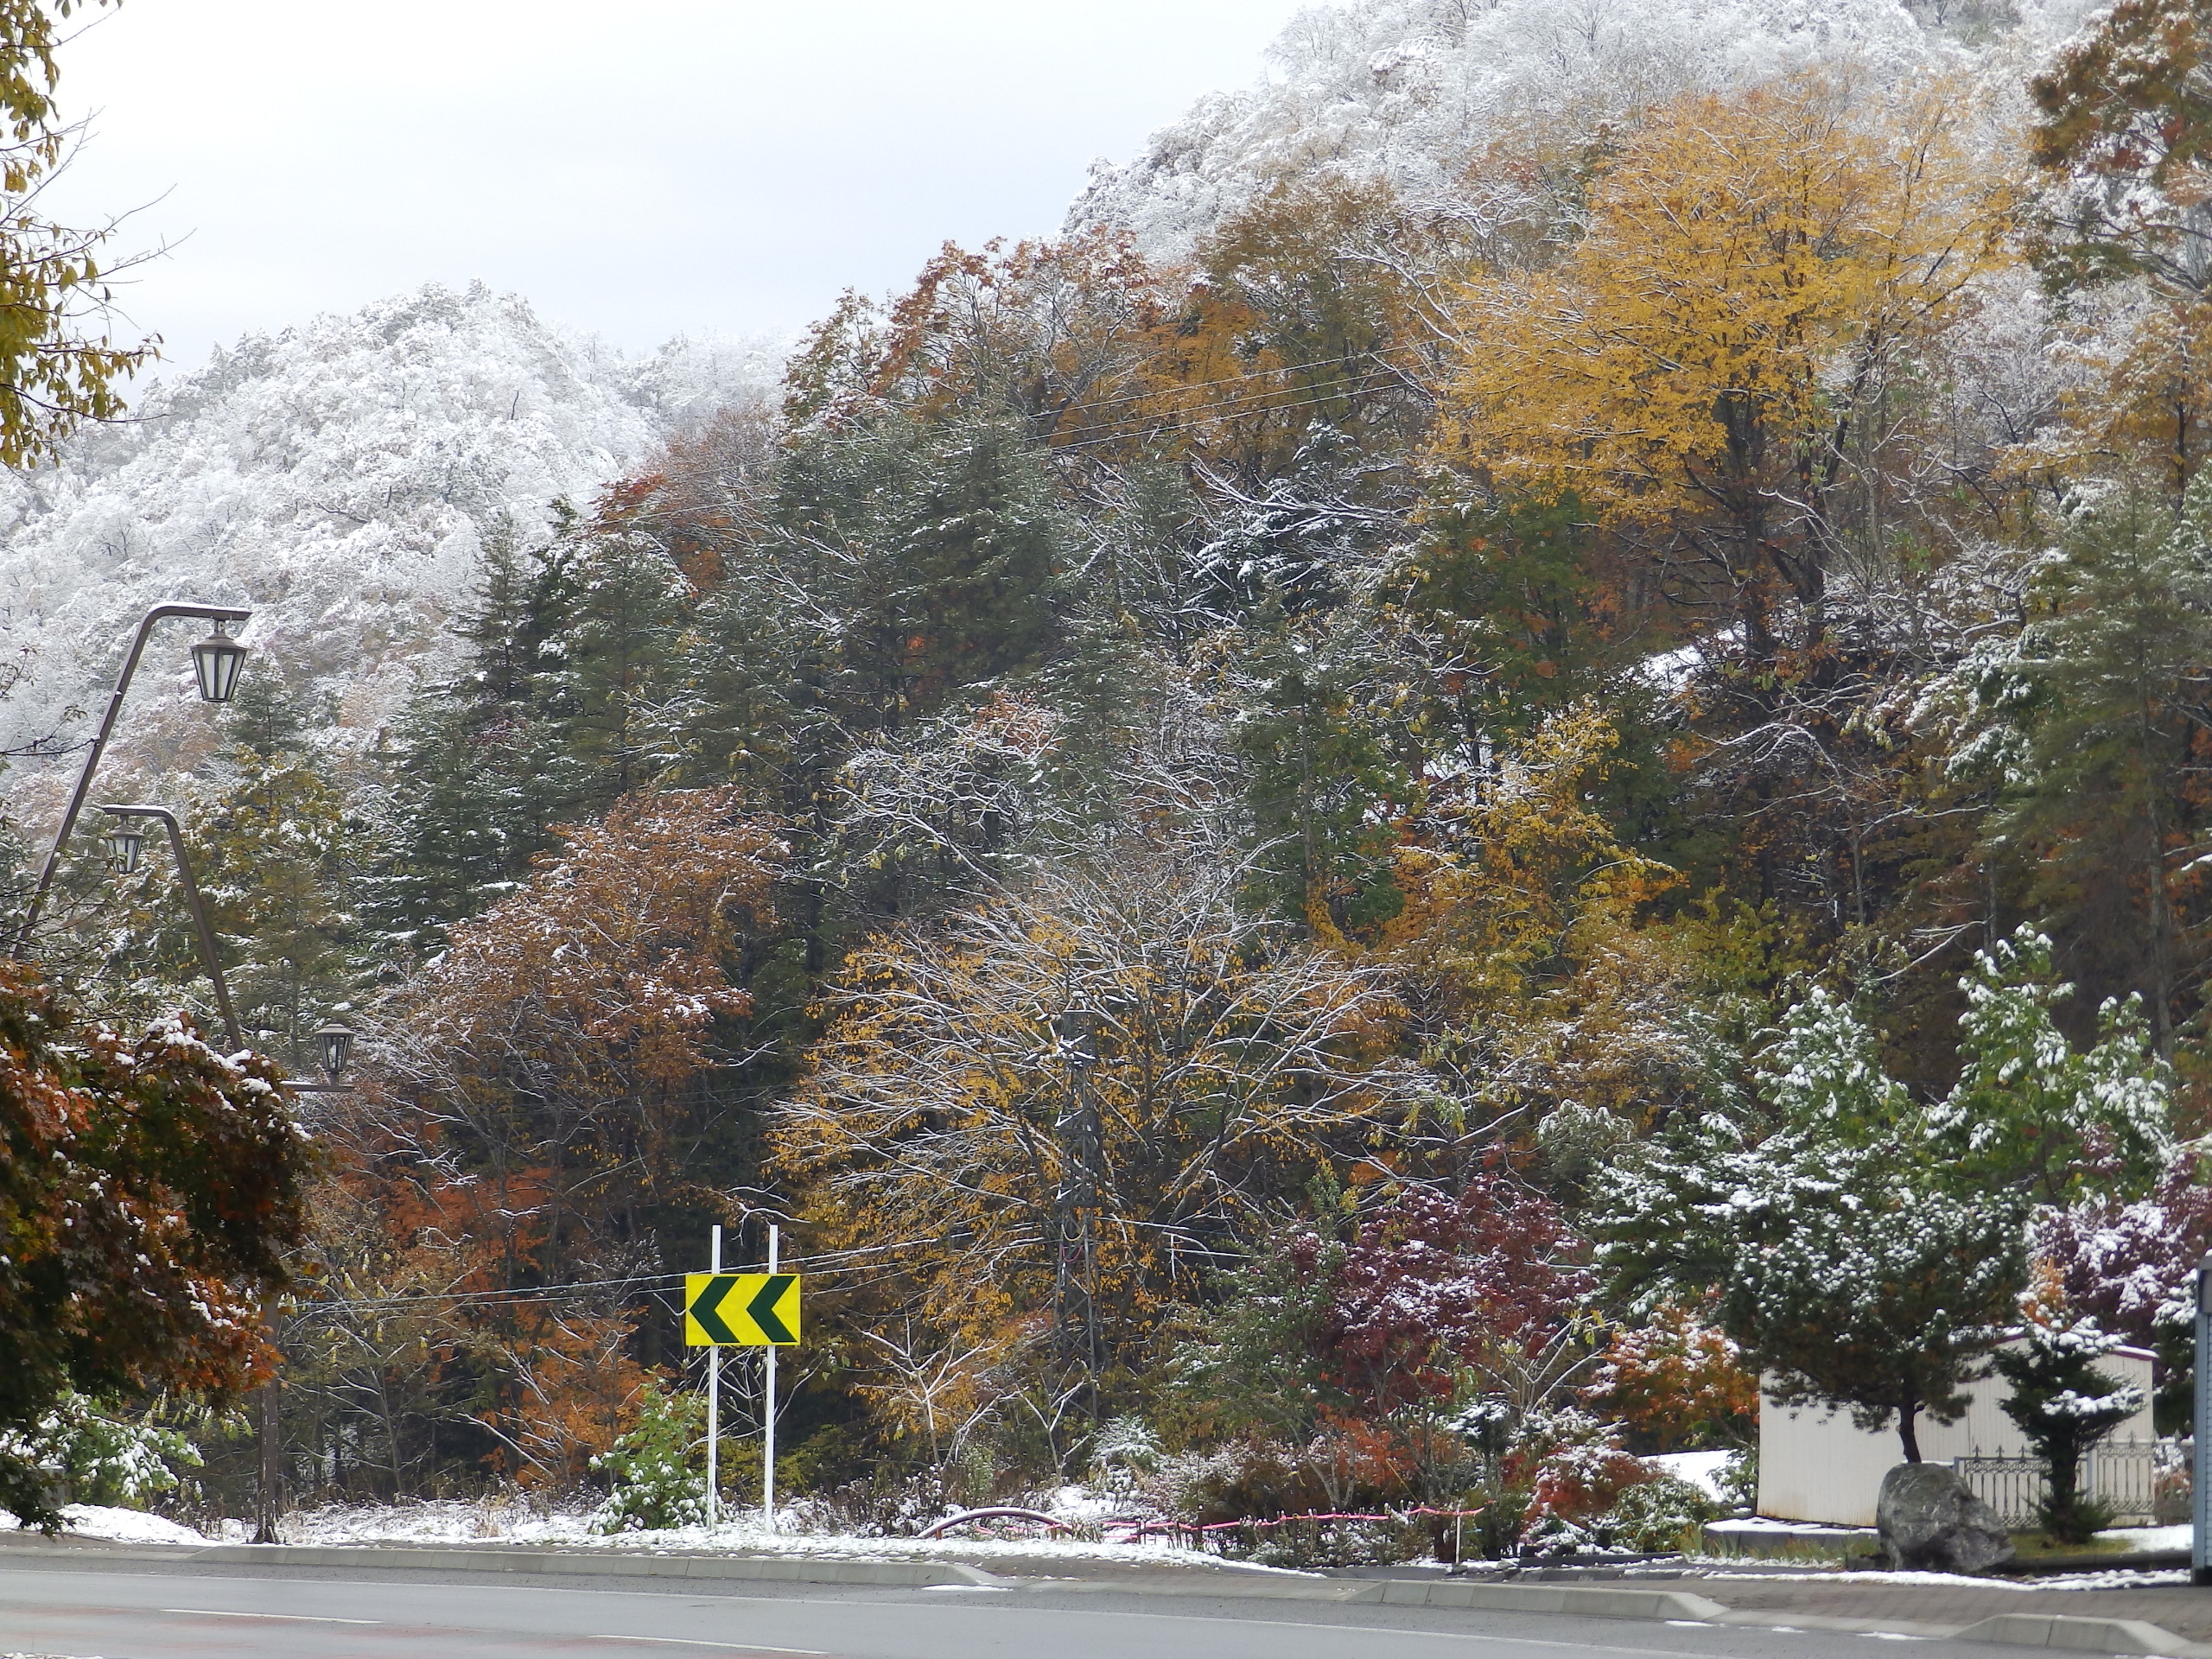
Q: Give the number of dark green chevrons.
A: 2